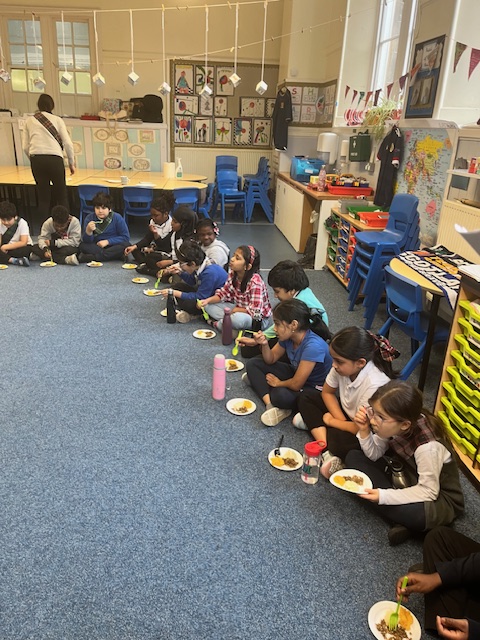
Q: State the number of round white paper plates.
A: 13